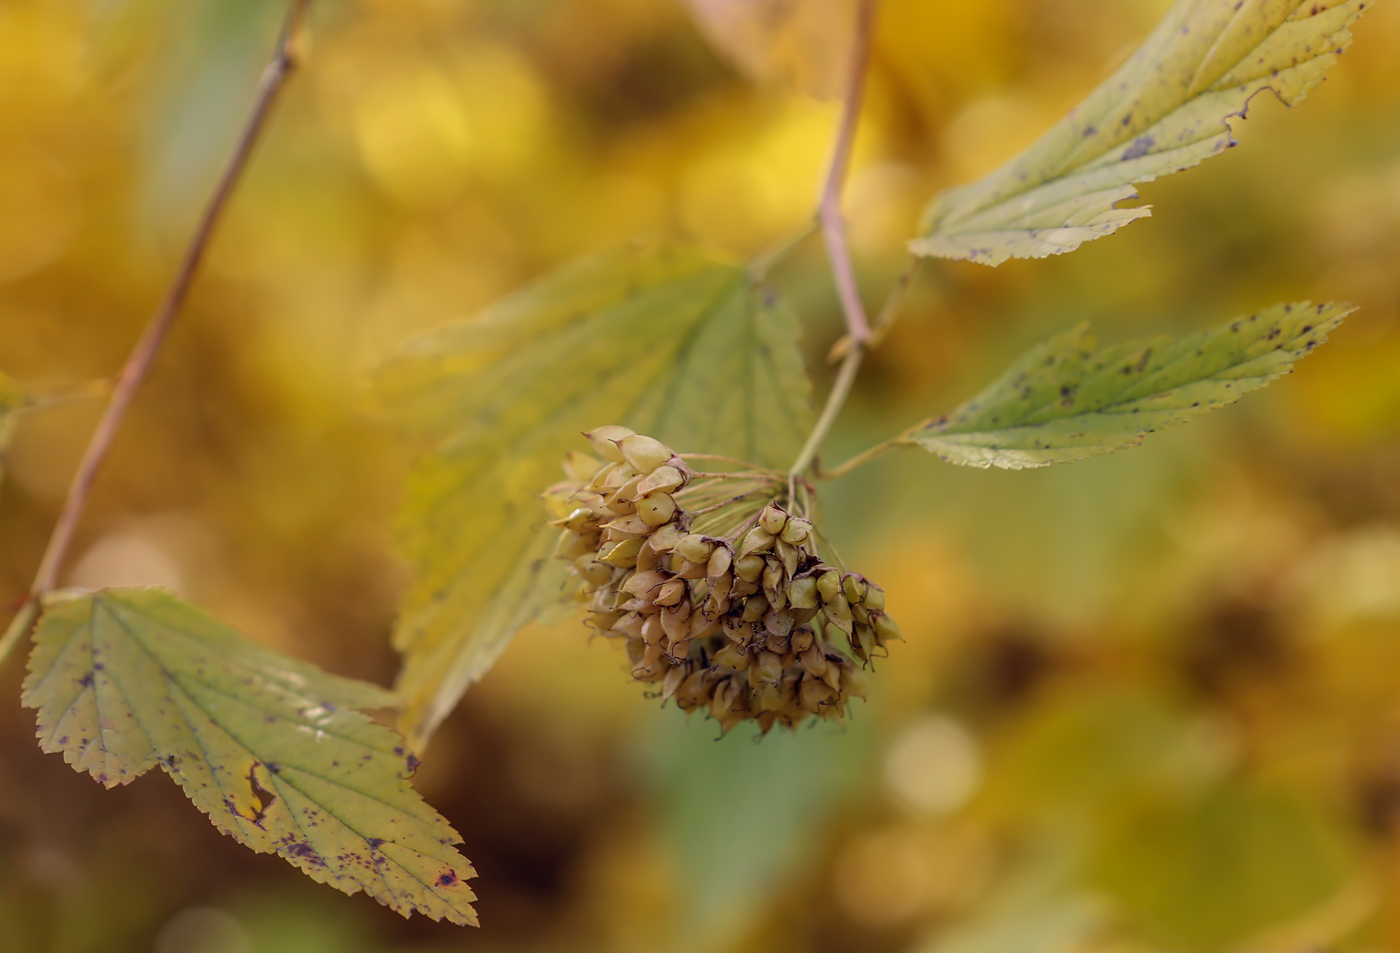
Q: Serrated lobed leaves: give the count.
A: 4